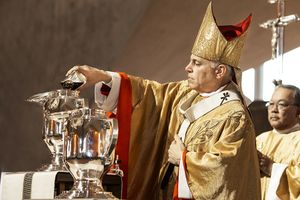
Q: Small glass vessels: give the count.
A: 1